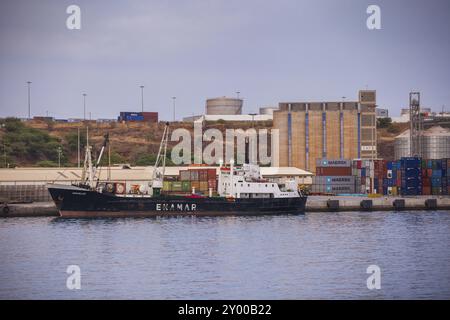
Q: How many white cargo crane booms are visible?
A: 2